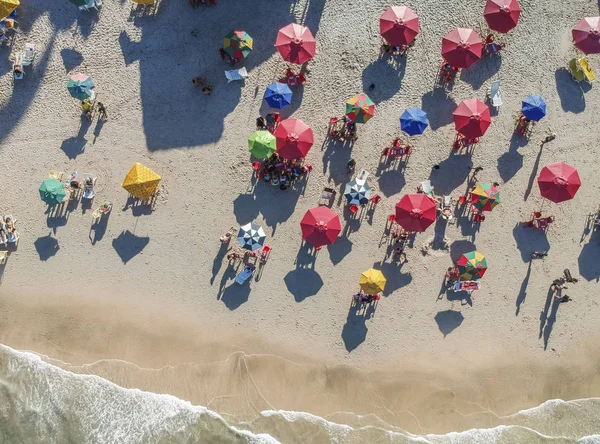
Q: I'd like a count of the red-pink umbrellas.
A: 10